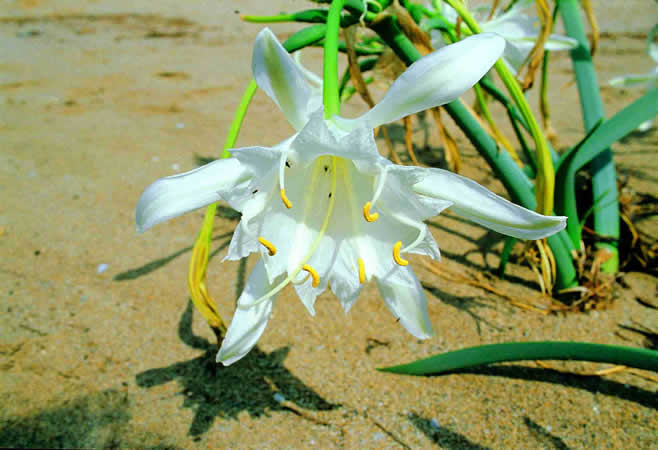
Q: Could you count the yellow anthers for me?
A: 6